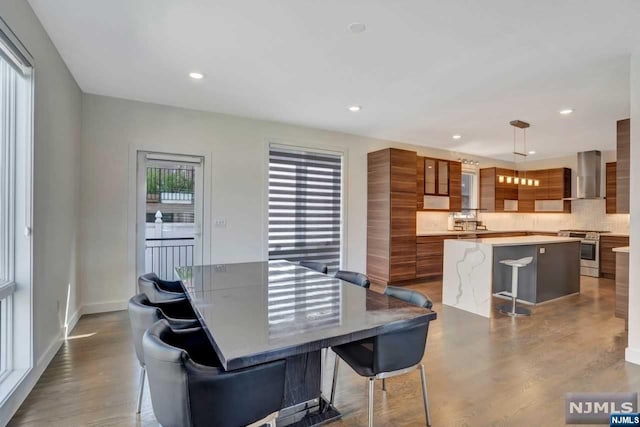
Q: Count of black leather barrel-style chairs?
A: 6